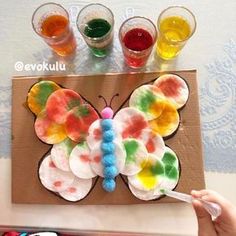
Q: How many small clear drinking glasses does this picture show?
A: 4